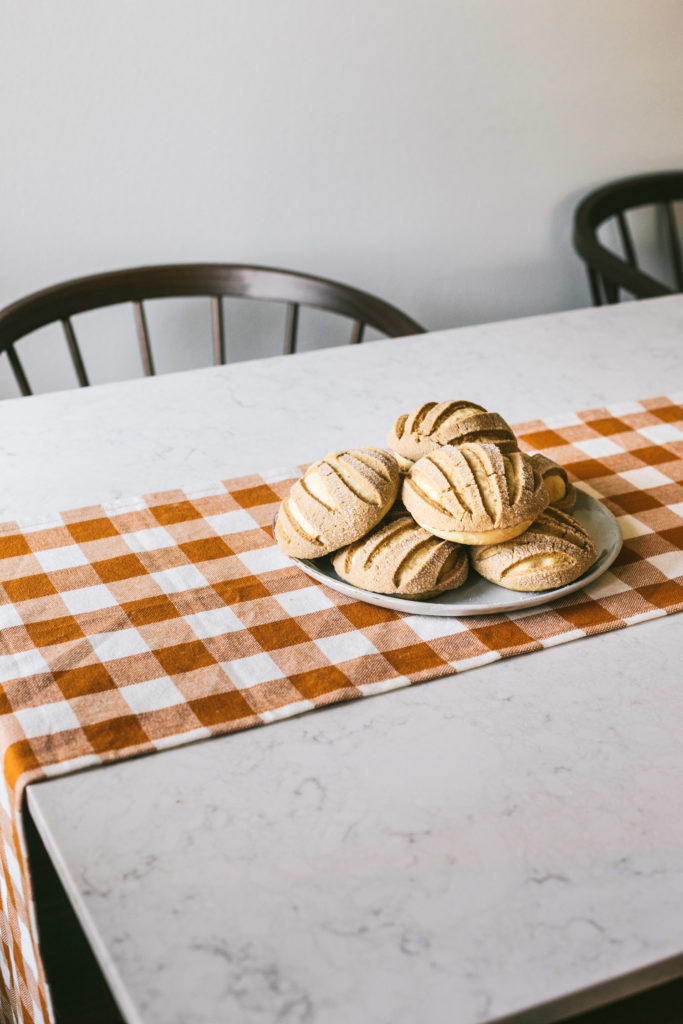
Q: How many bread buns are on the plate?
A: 6